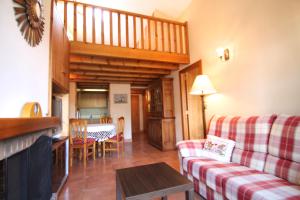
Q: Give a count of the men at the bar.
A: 0